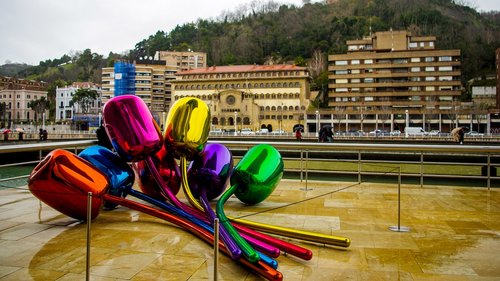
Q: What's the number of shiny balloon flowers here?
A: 7